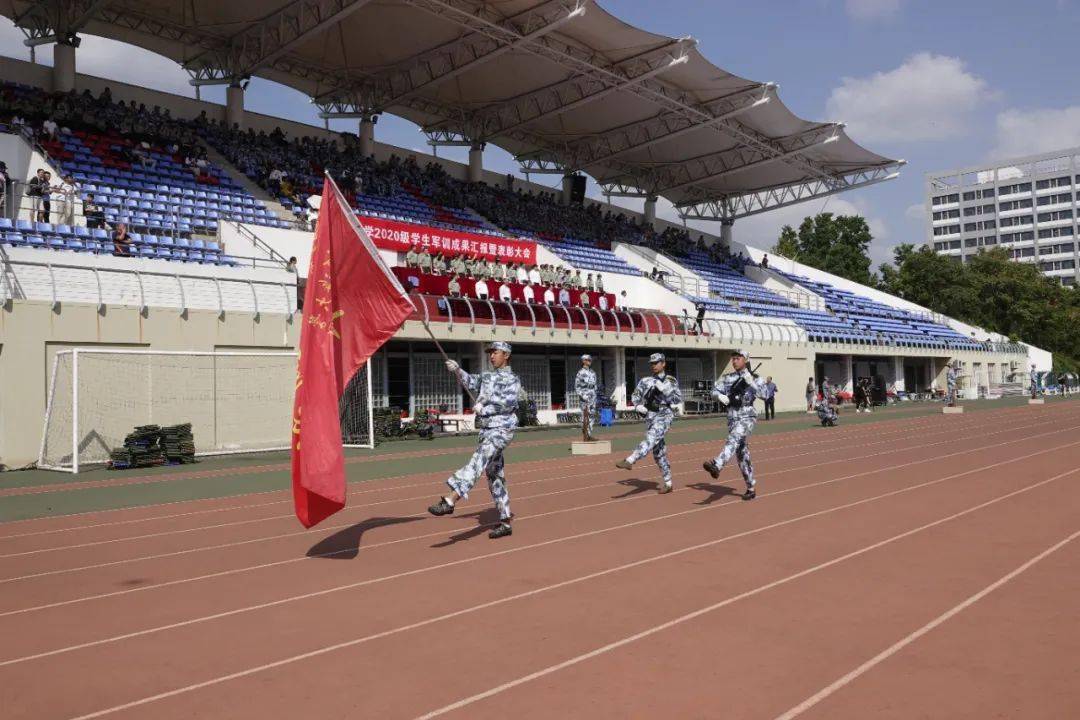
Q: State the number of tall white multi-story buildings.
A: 1